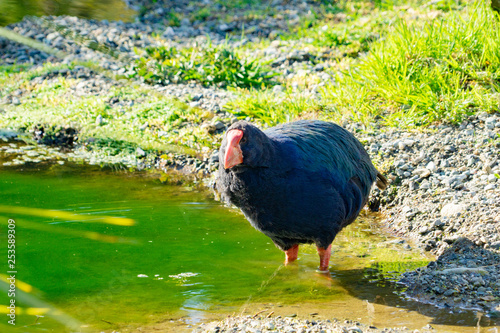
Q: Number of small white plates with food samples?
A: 0